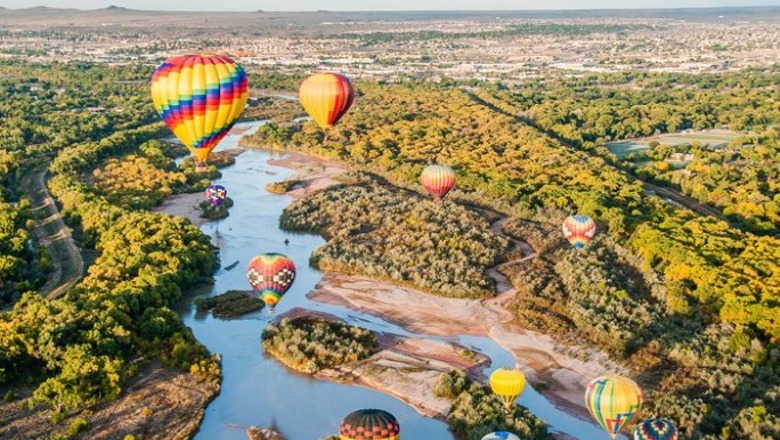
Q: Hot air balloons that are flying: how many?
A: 11